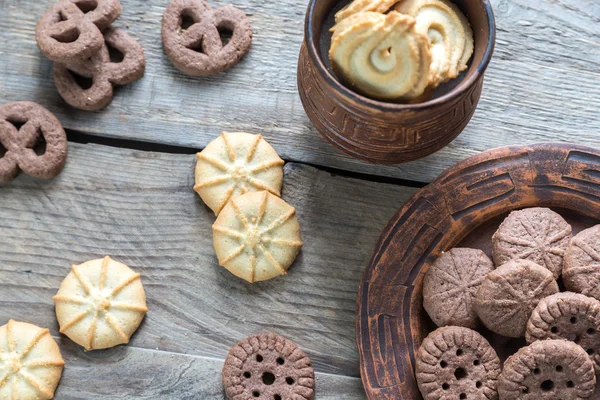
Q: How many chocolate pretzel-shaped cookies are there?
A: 4